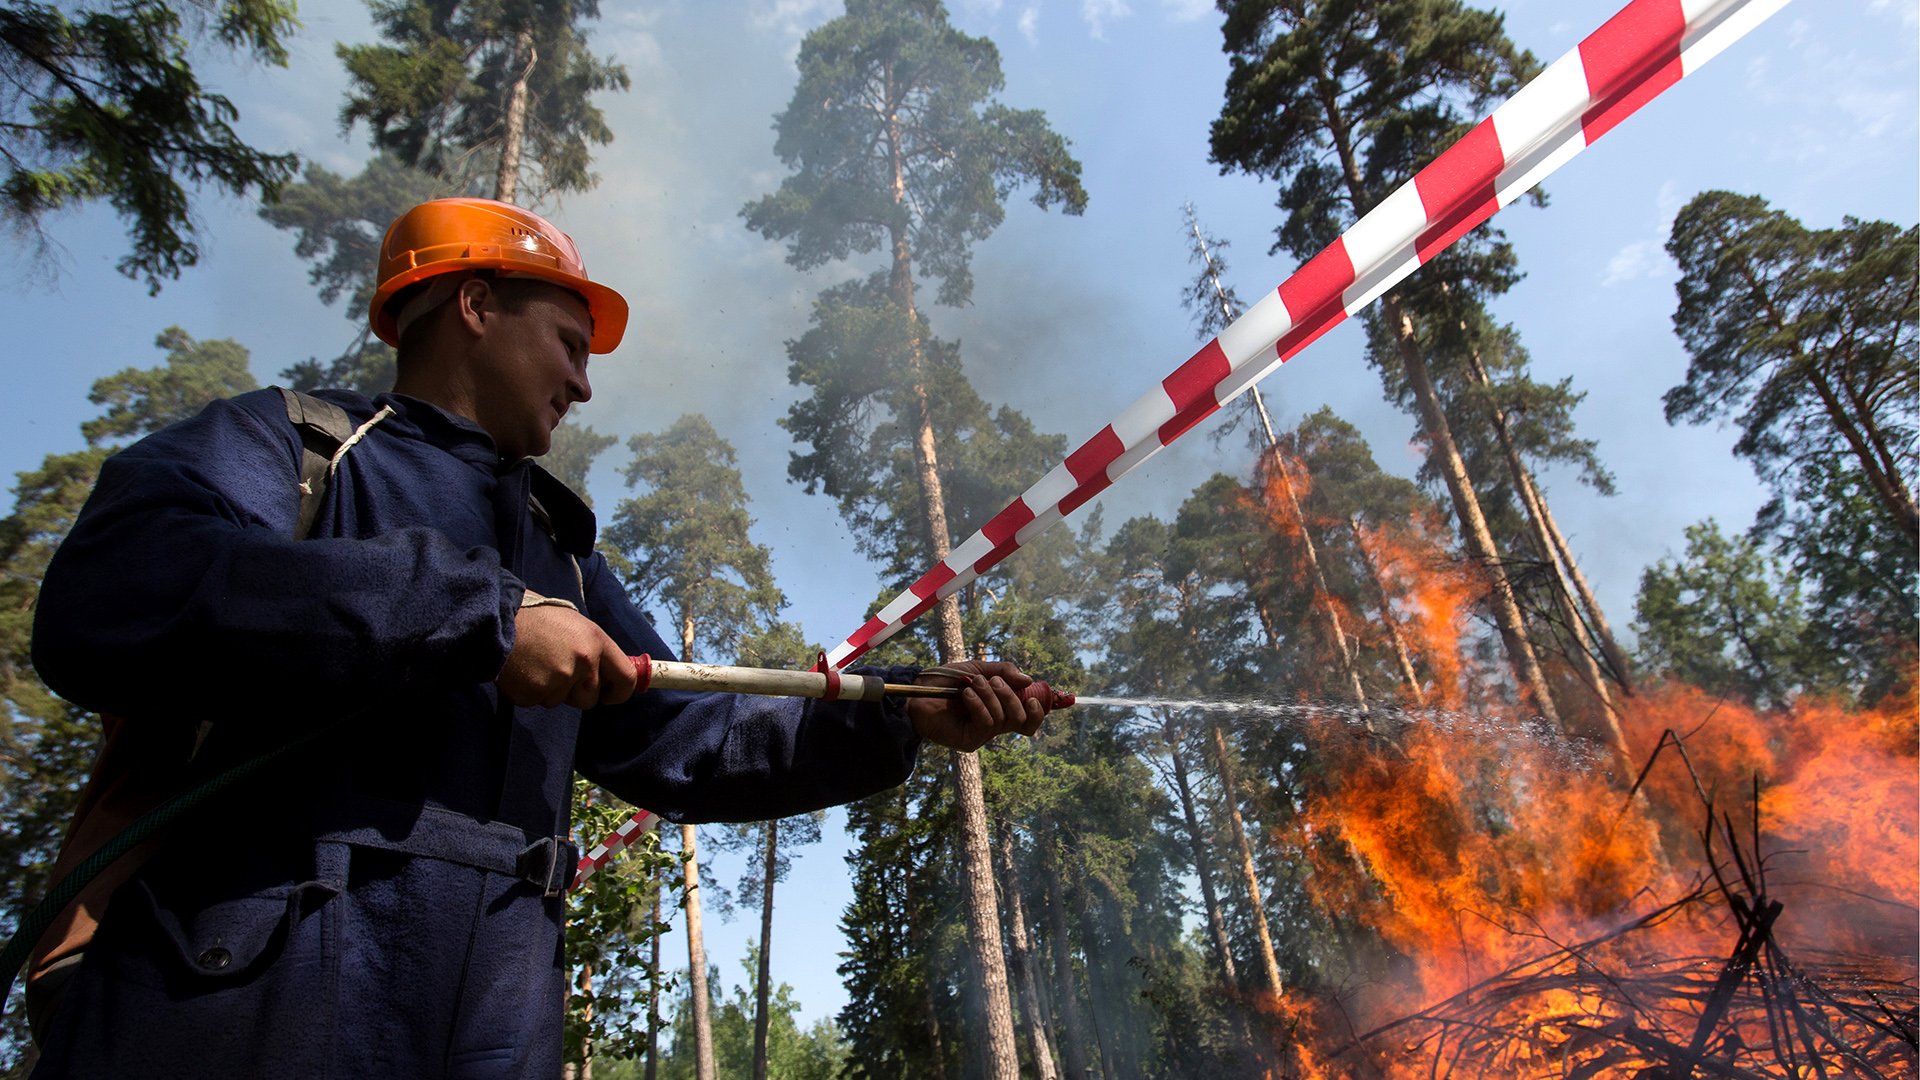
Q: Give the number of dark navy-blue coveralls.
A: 1